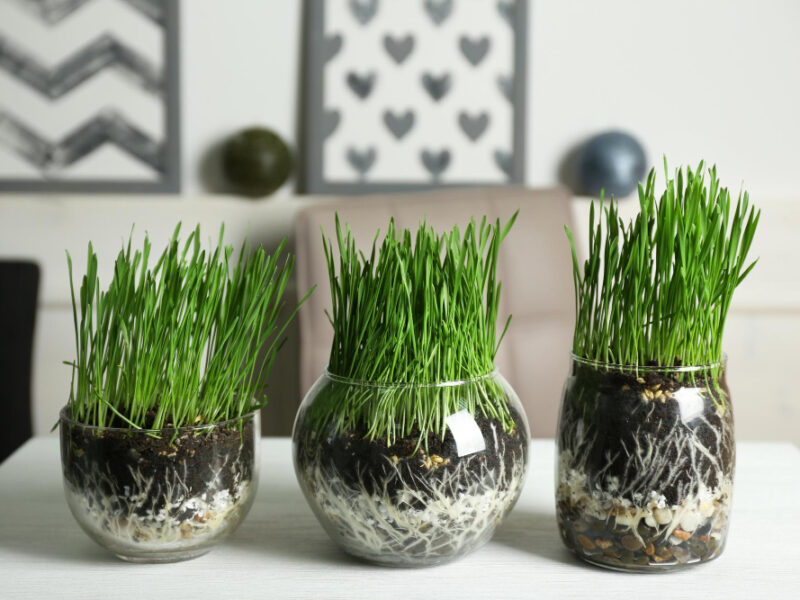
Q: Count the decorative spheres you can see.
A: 2